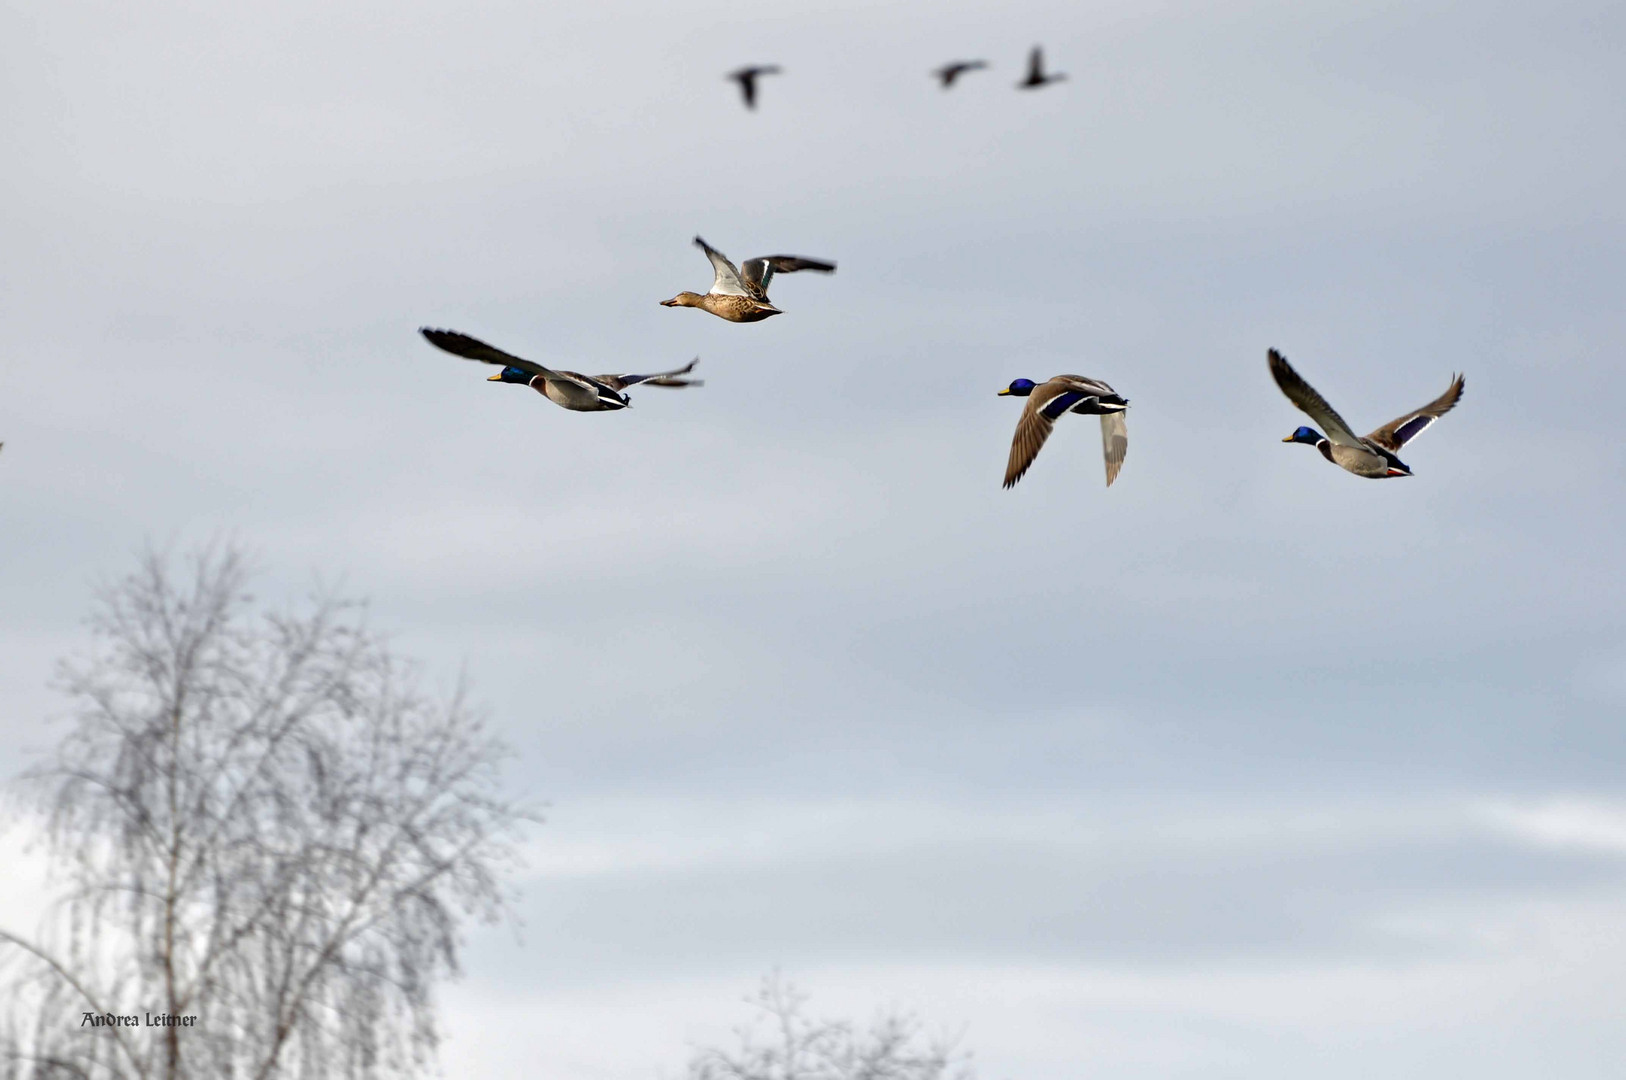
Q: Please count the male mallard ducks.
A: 3